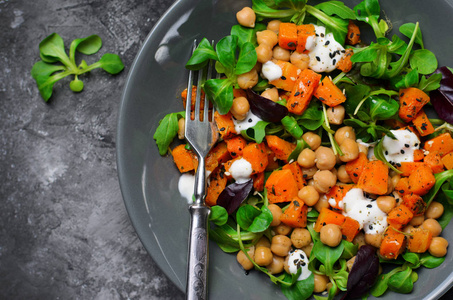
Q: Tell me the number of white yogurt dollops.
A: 8